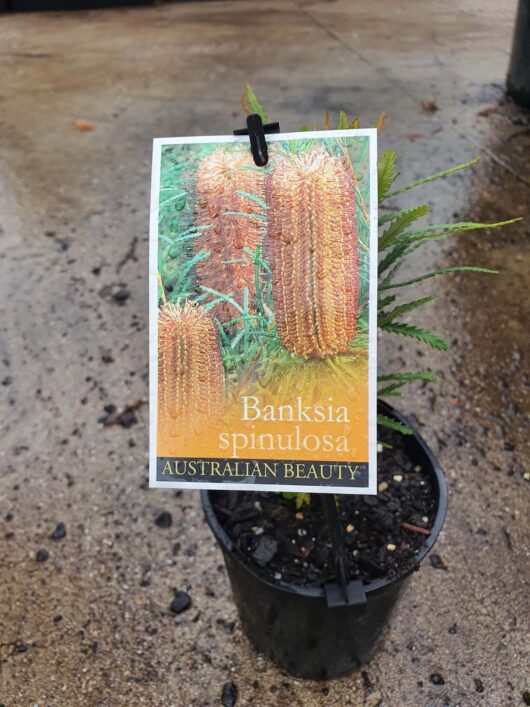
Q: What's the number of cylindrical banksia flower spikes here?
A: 3